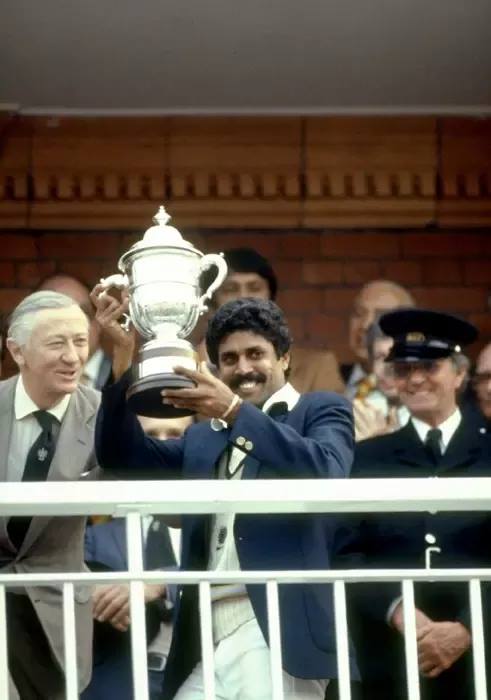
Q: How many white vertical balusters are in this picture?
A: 8